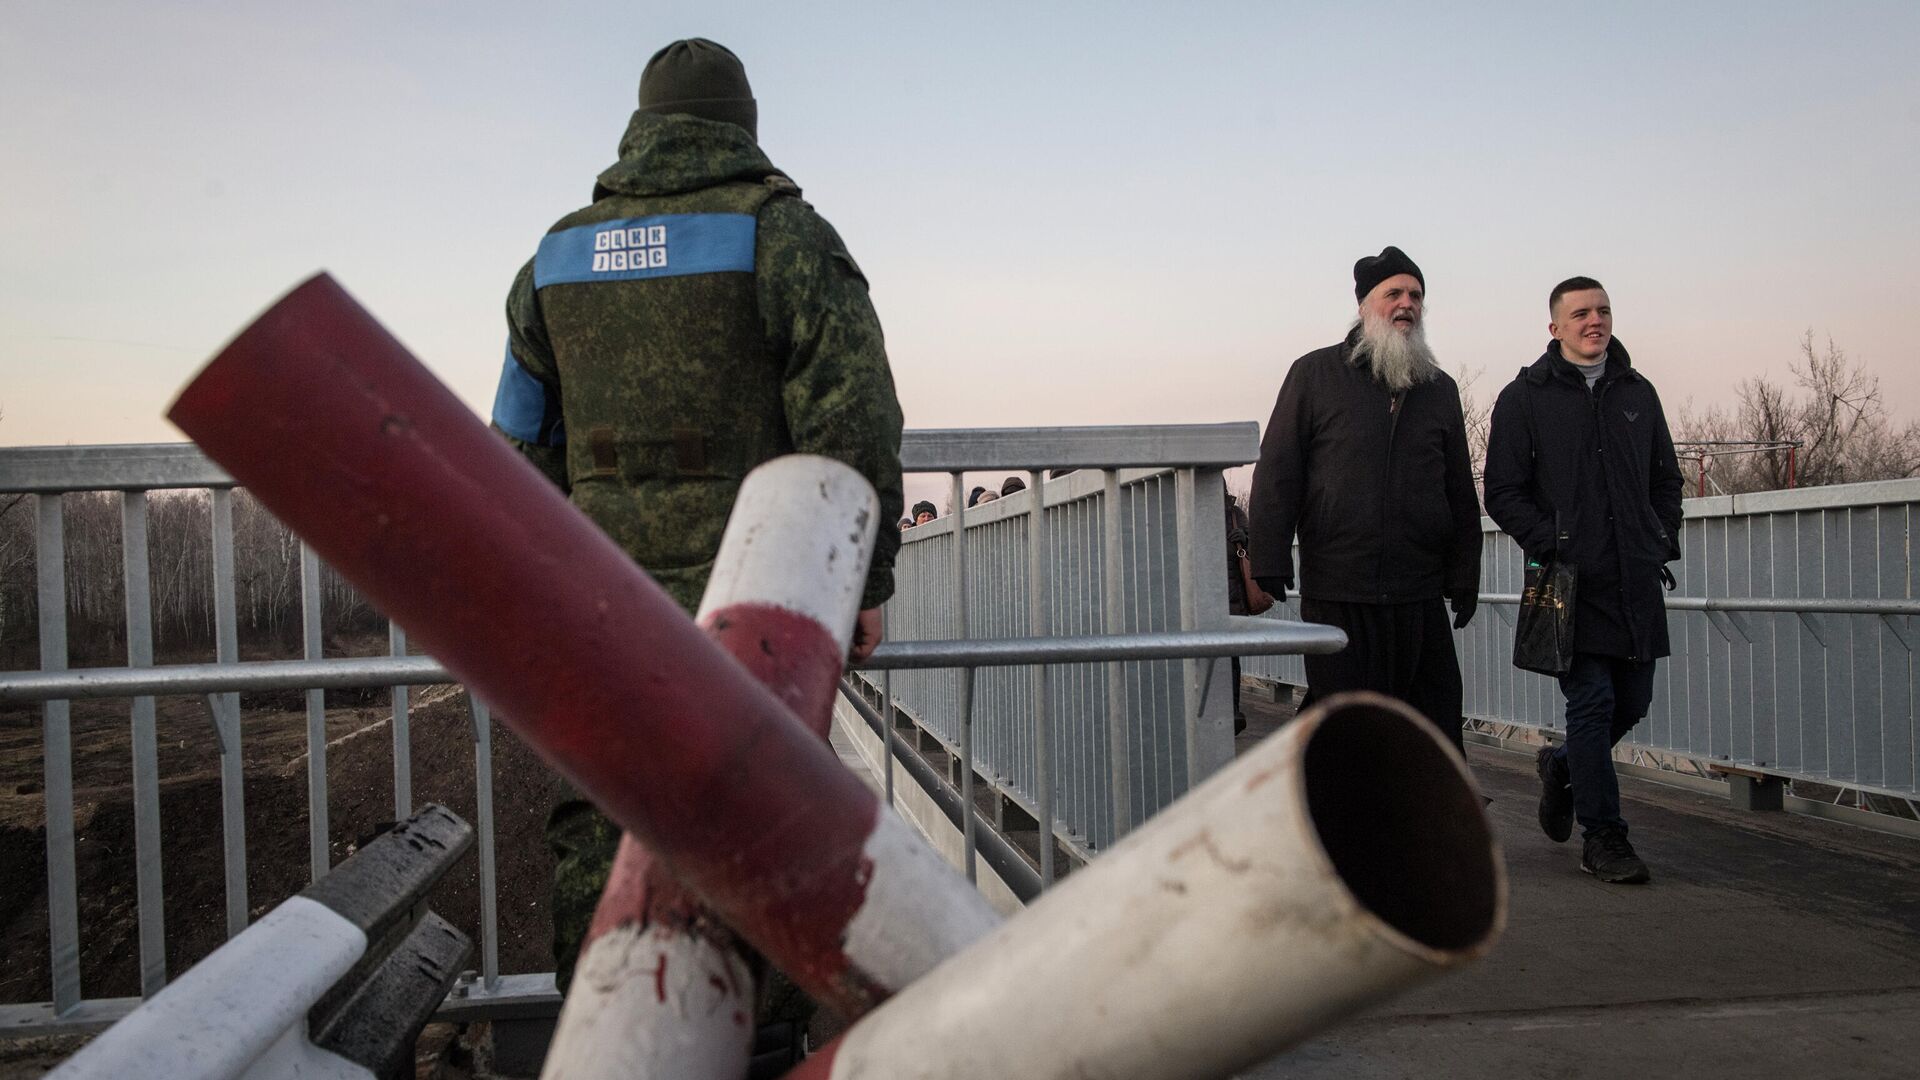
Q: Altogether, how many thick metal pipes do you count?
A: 3